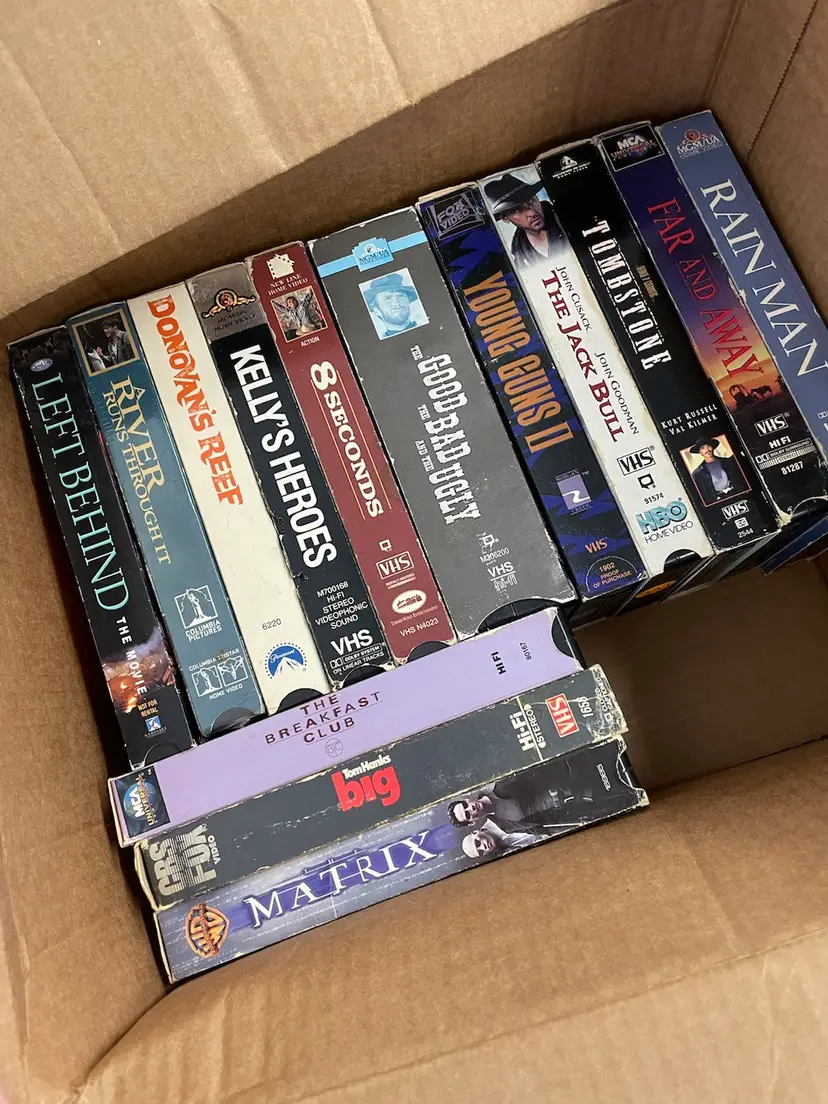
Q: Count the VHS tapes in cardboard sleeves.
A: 14